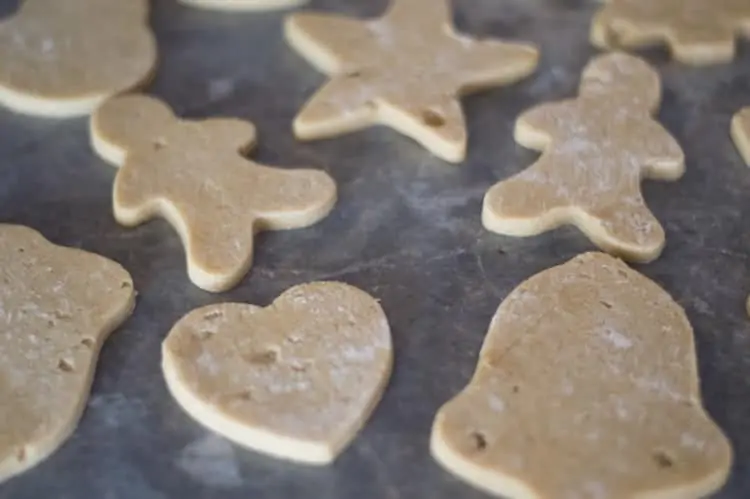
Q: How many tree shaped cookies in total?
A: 1